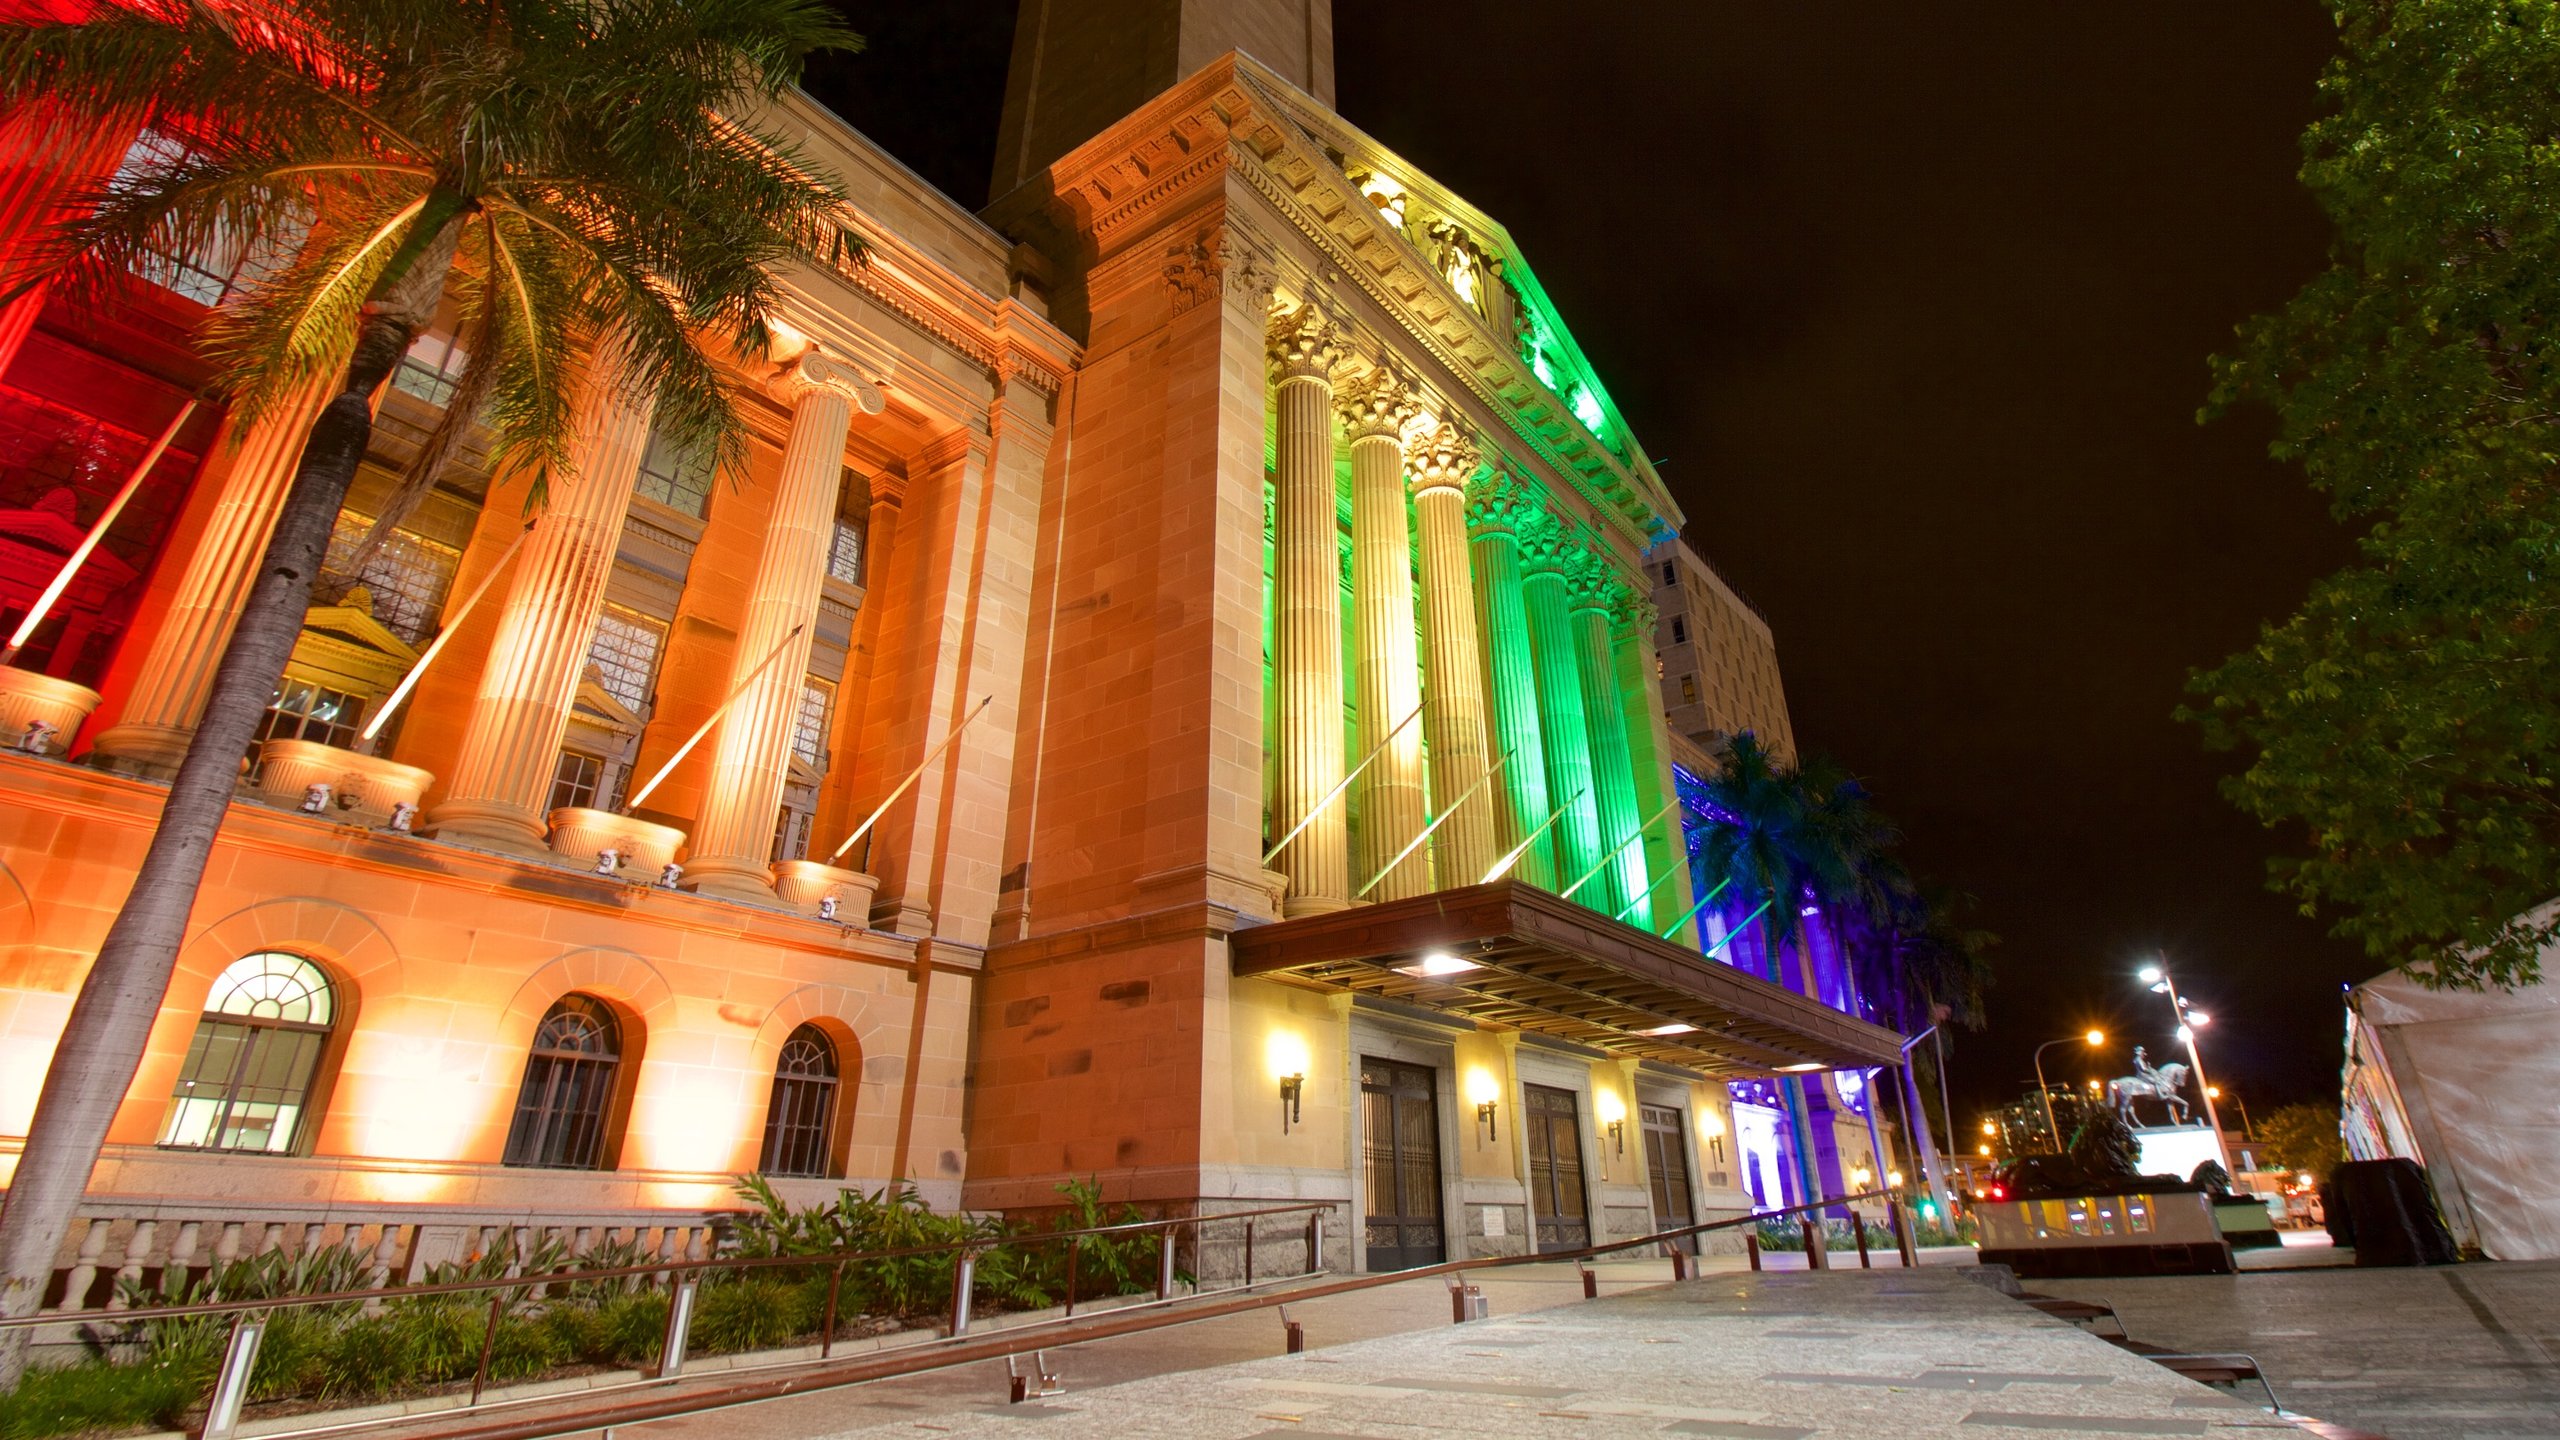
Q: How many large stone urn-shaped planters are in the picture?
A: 4